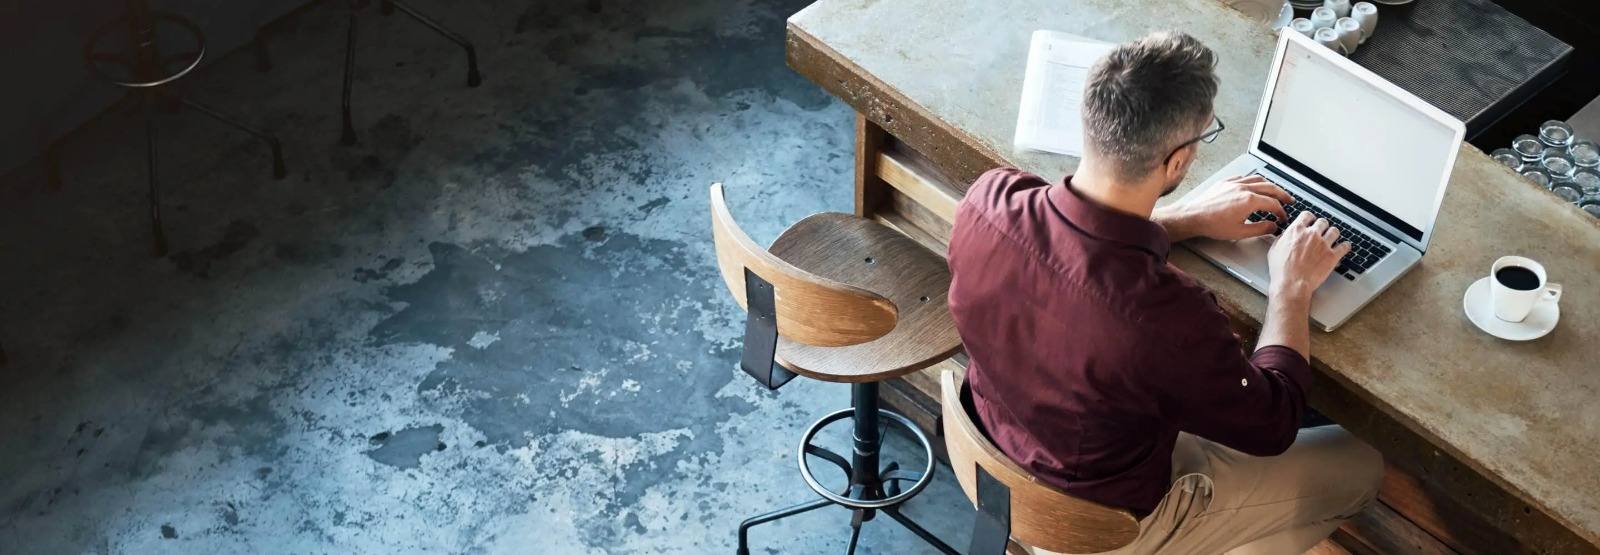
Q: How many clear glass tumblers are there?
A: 9